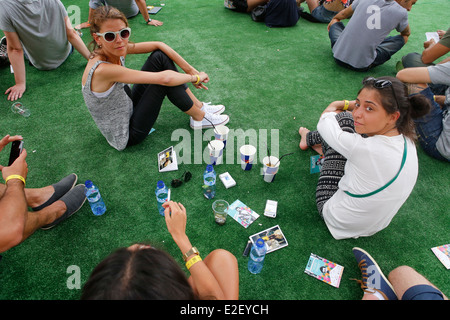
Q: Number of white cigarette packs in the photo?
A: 2